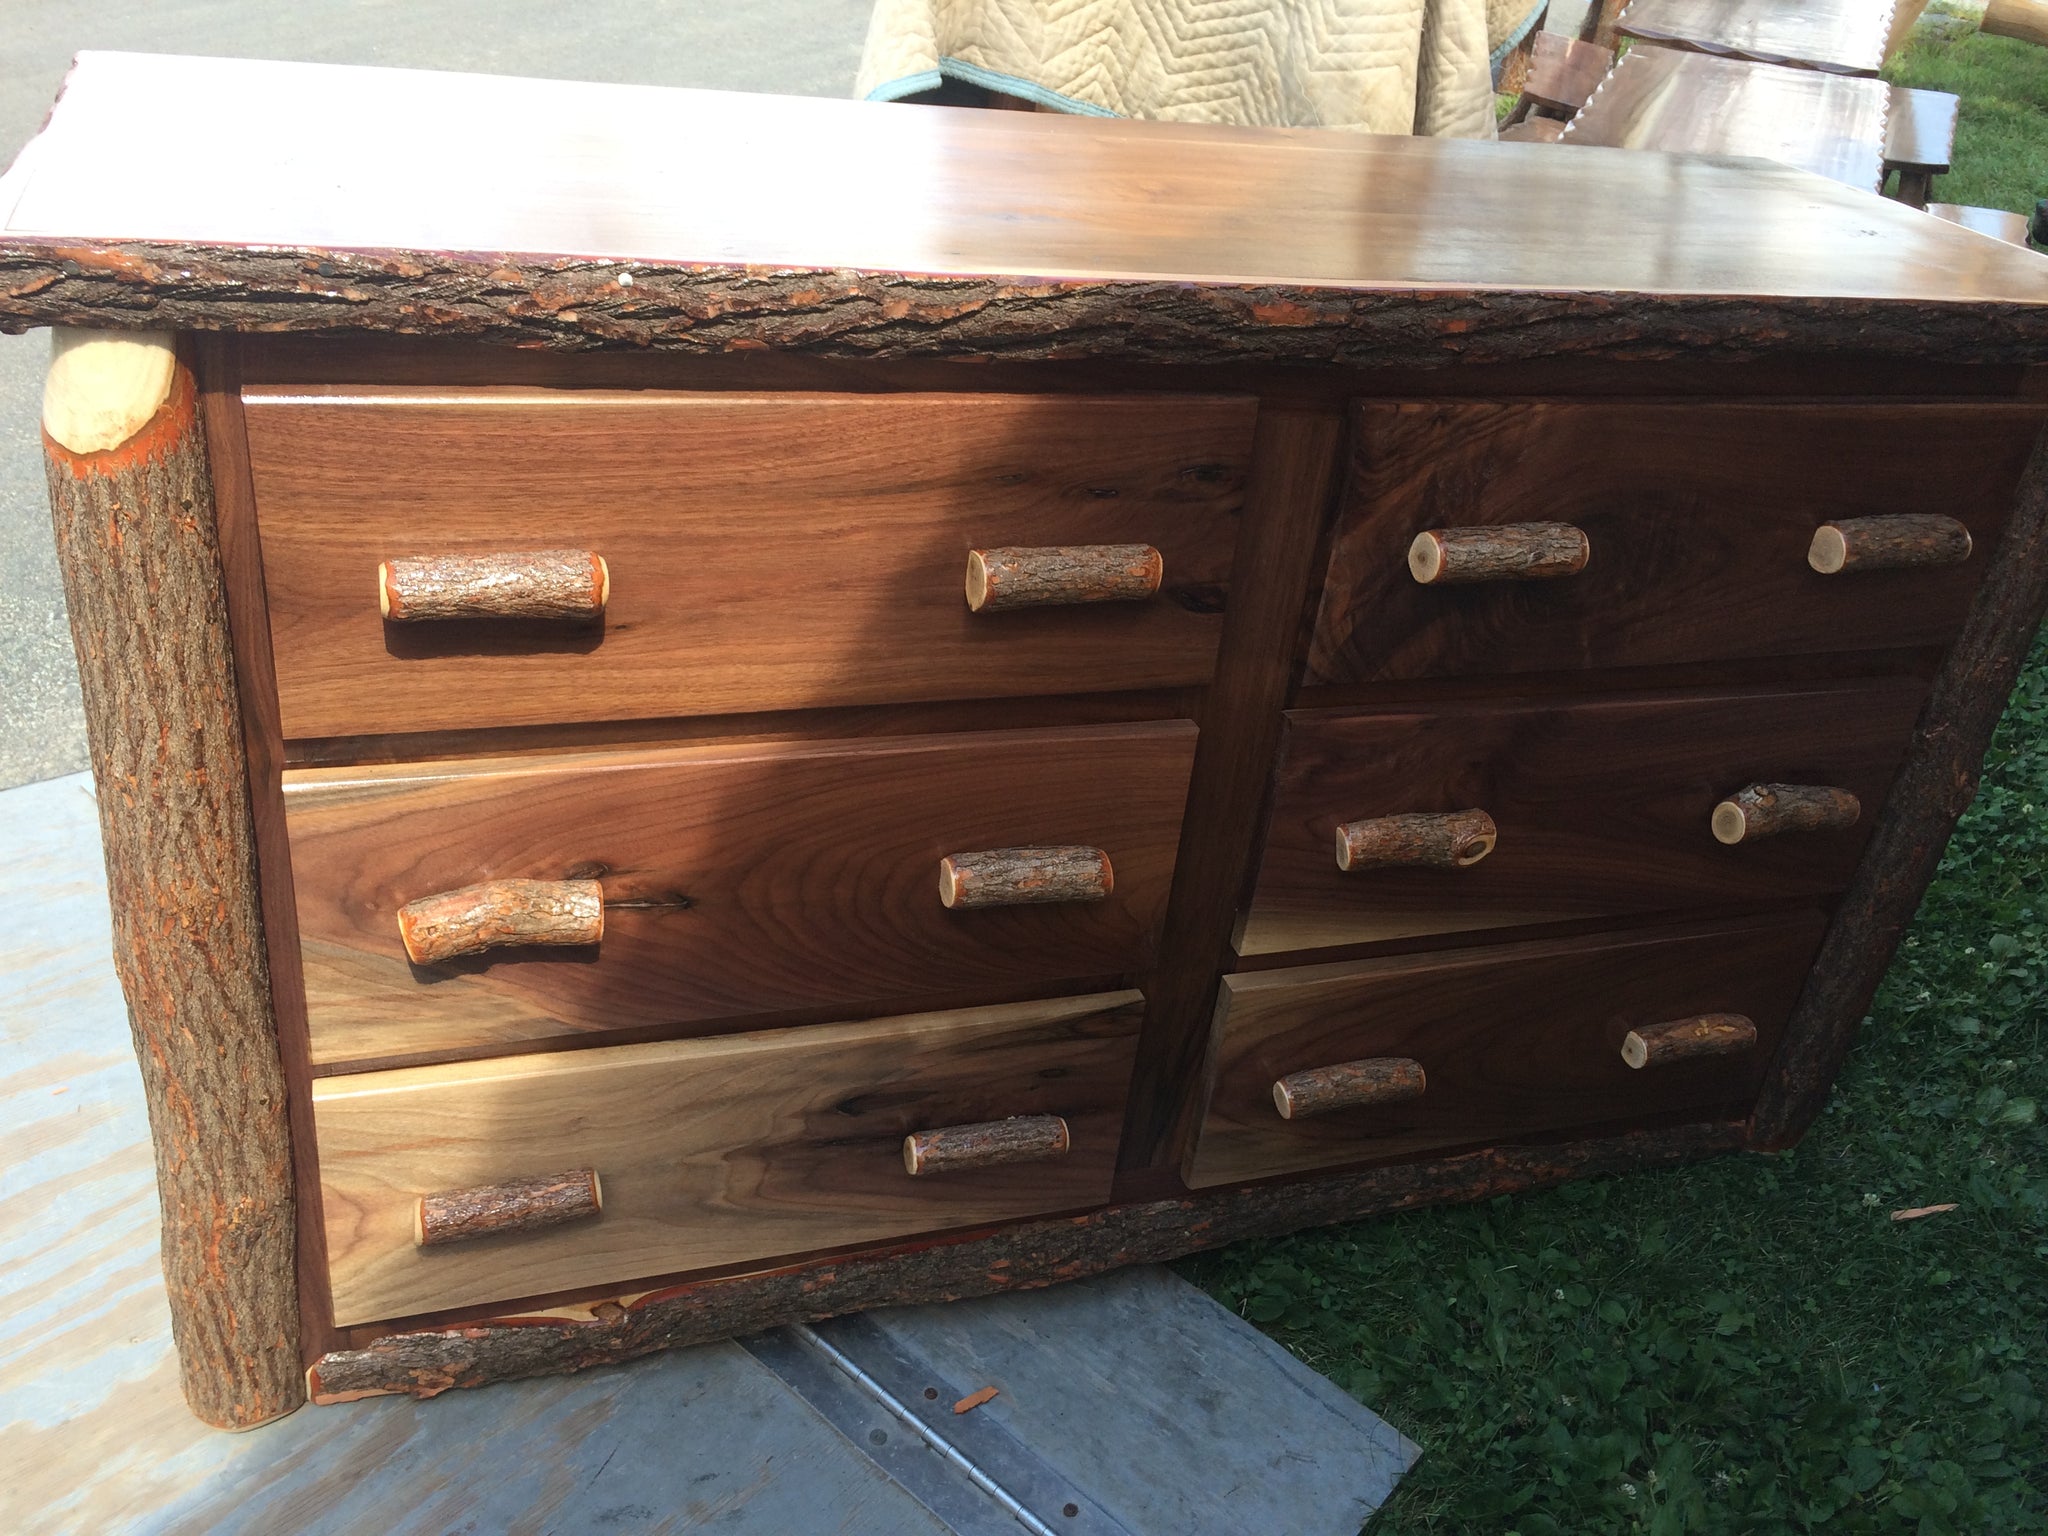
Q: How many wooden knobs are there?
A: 12